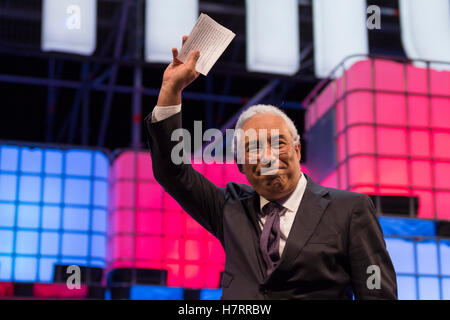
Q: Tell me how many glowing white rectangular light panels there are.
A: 5